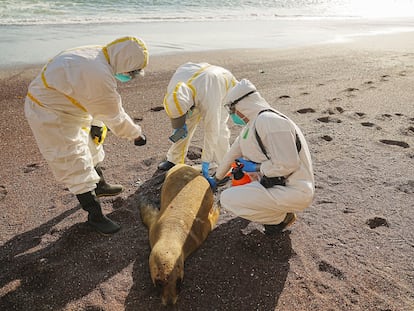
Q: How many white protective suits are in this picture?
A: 3